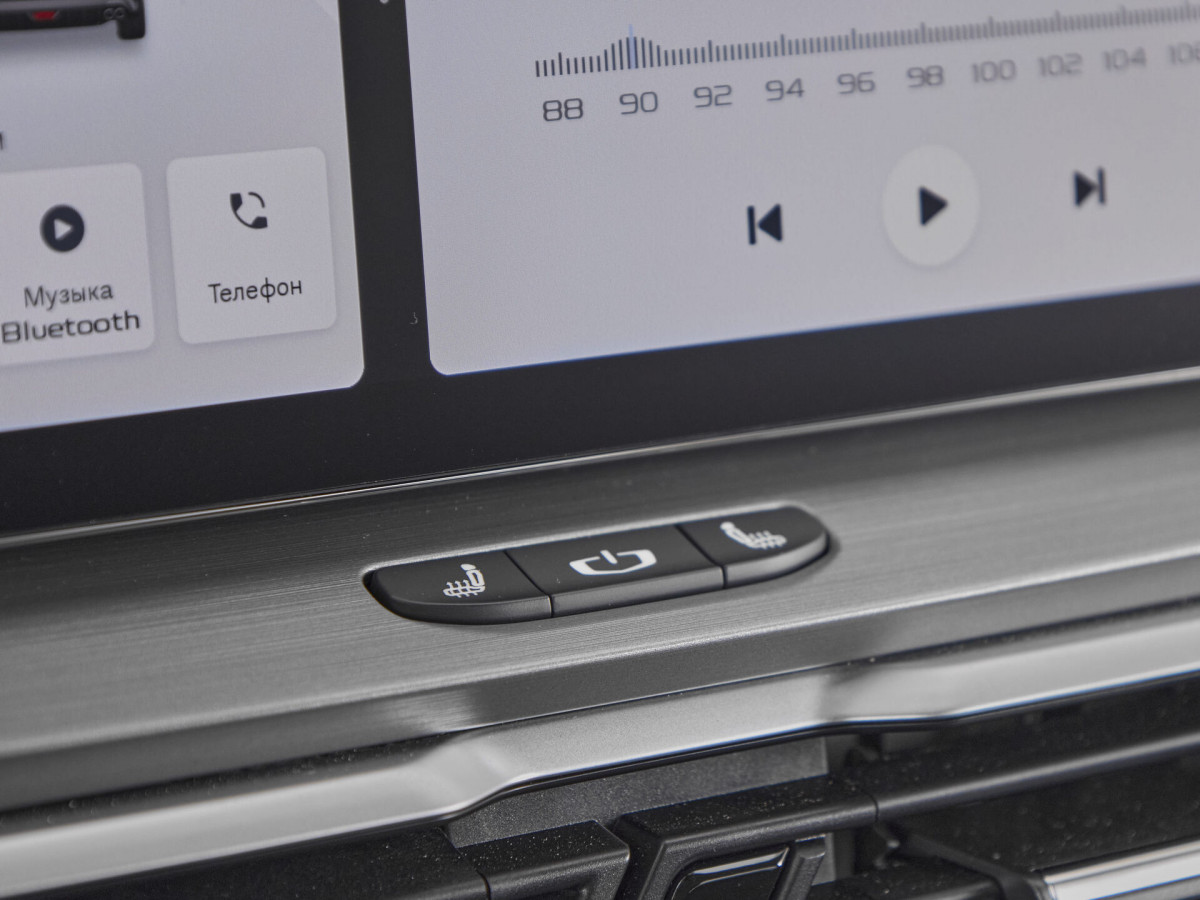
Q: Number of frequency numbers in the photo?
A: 10